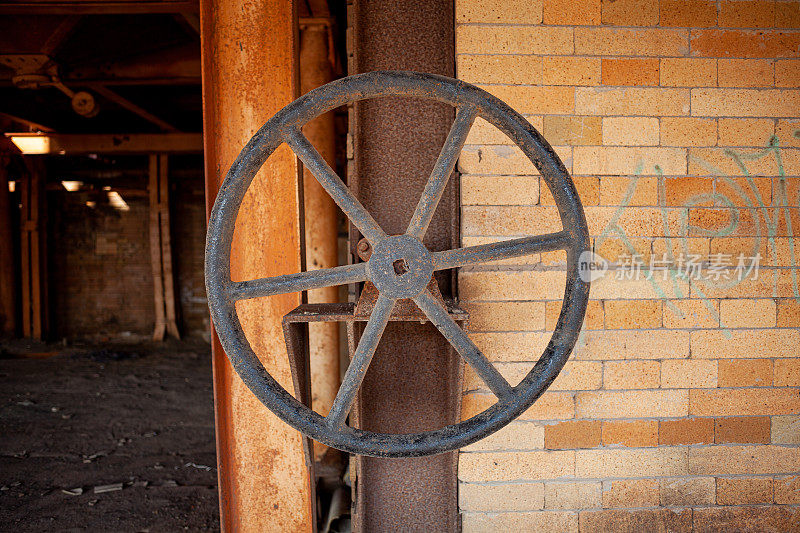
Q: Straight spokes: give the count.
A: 6